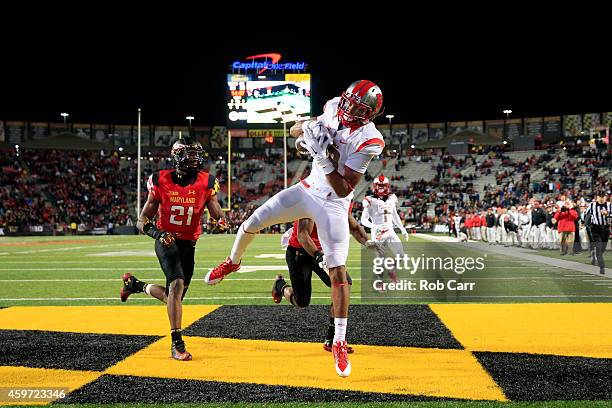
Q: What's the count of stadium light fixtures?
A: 4